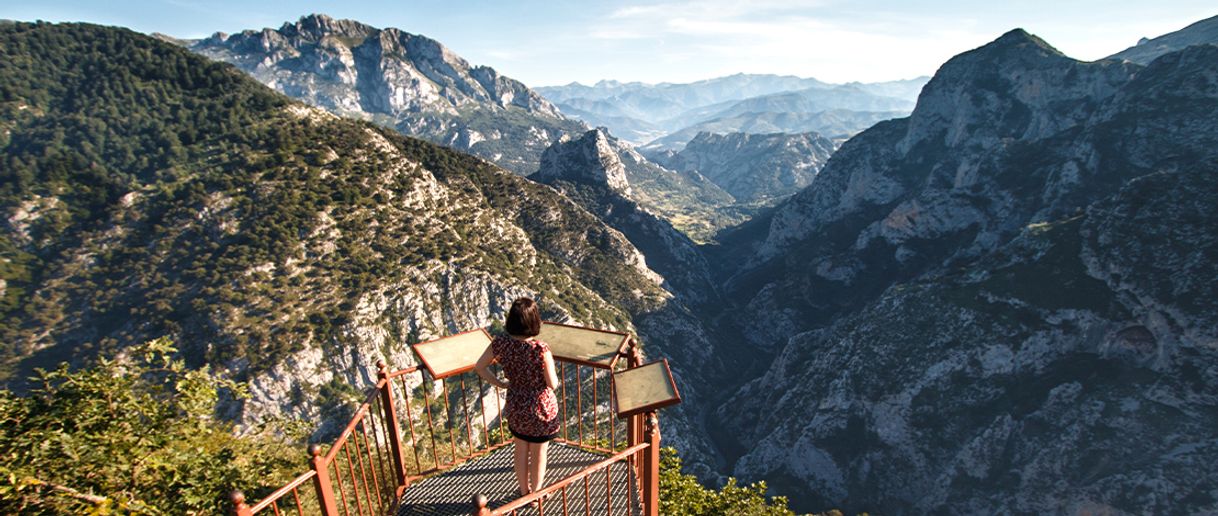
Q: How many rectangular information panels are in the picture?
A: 3